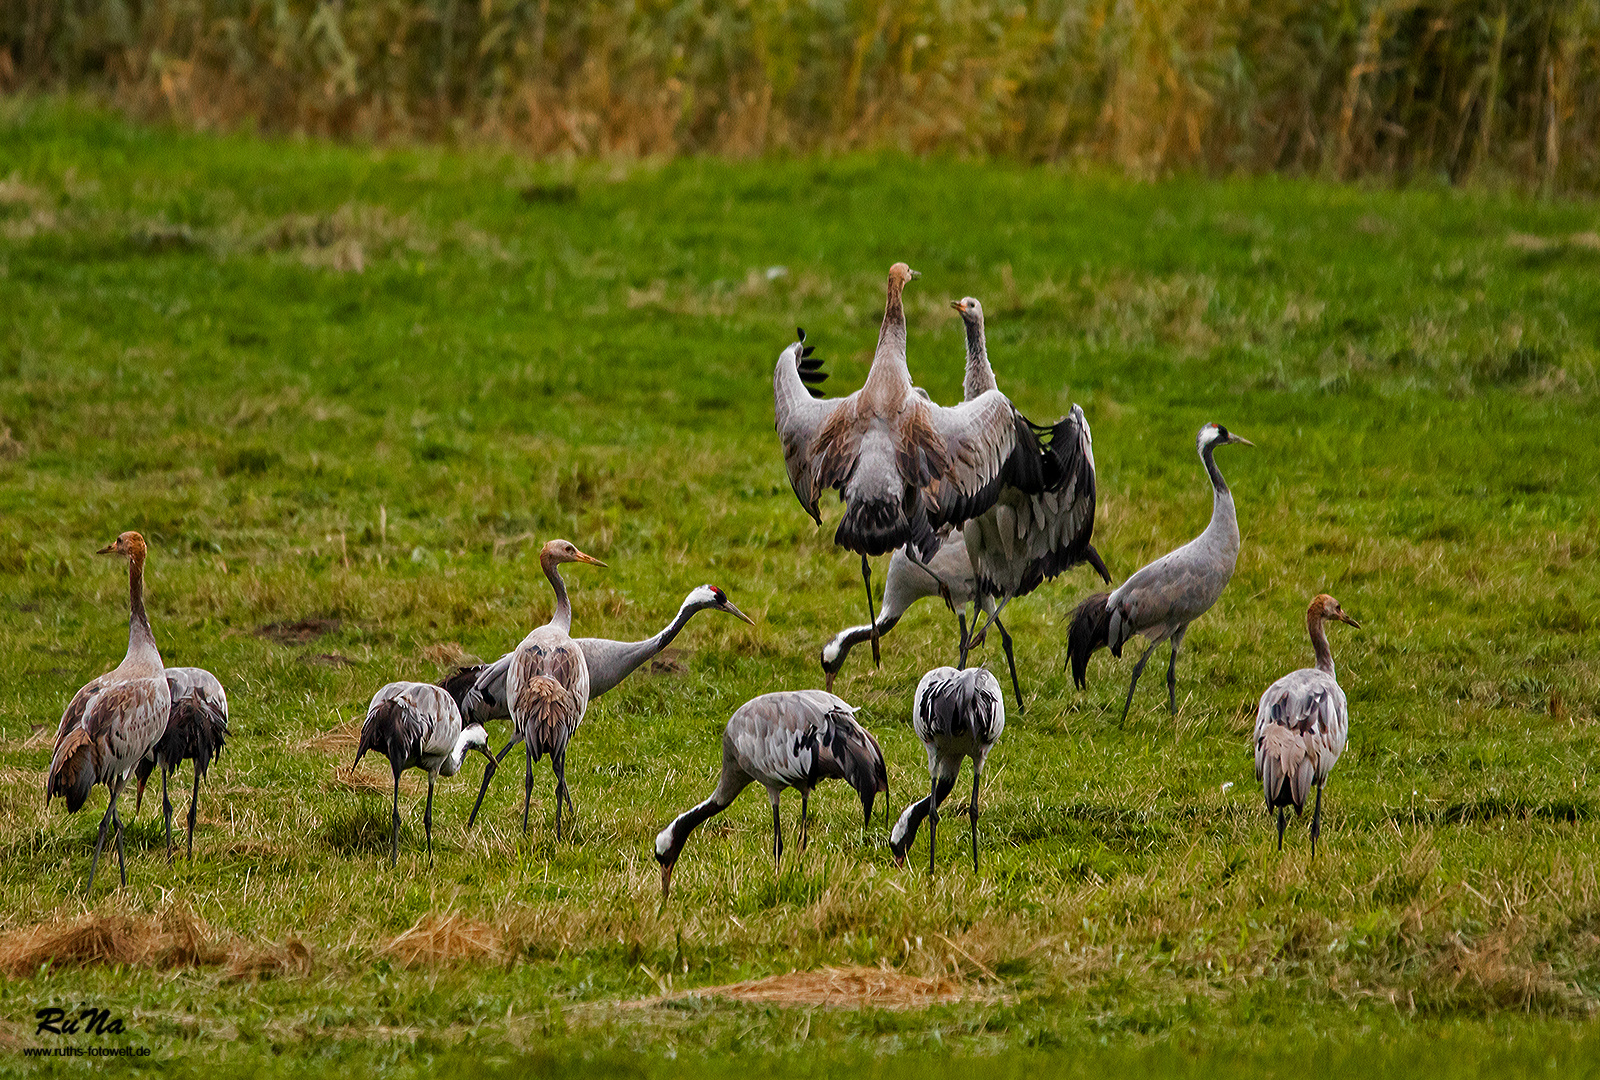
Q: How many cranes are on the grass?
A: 12